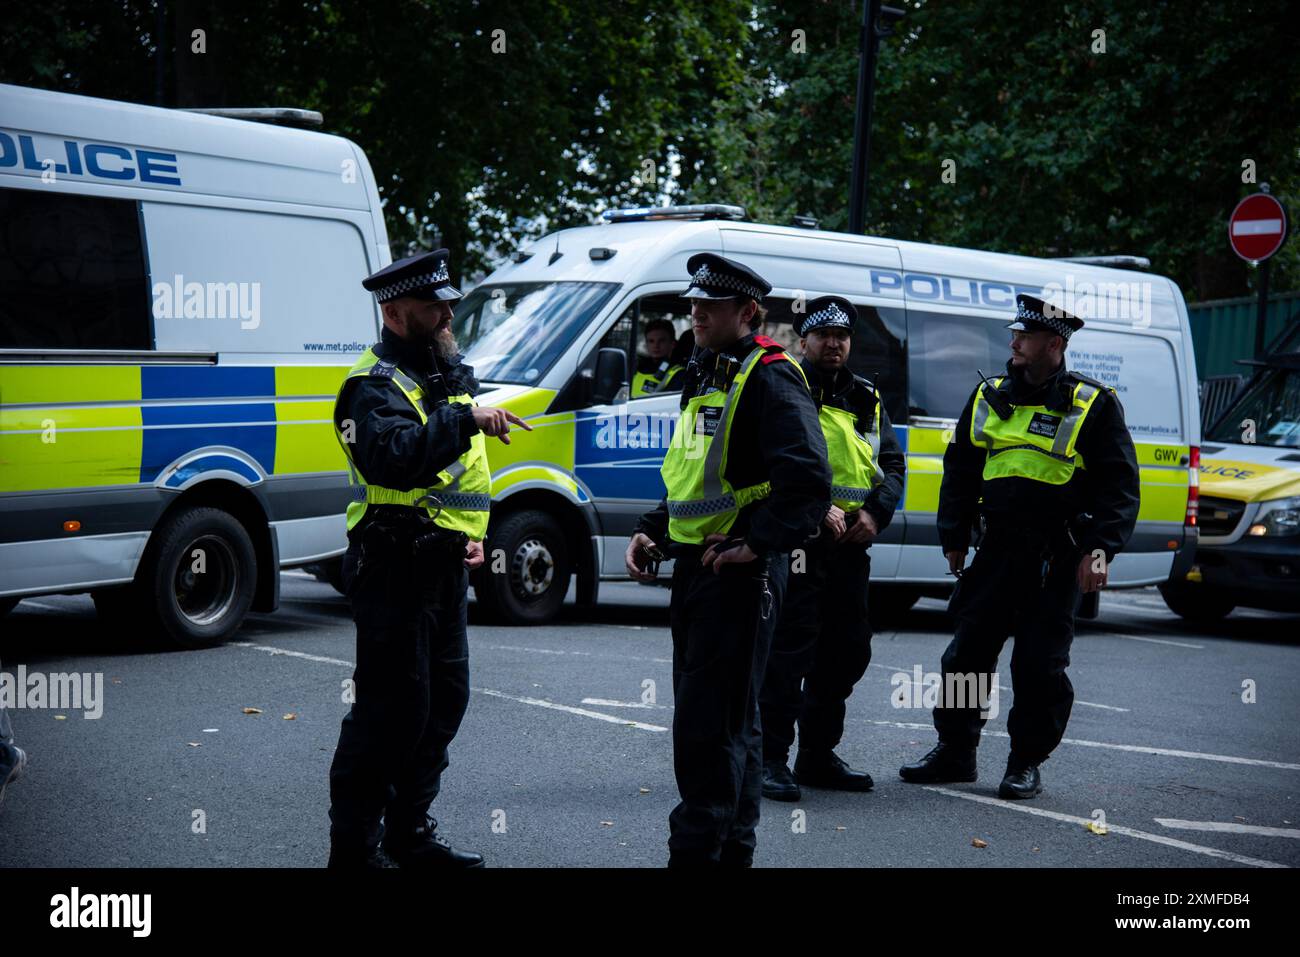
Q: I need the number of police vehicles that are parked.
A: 3